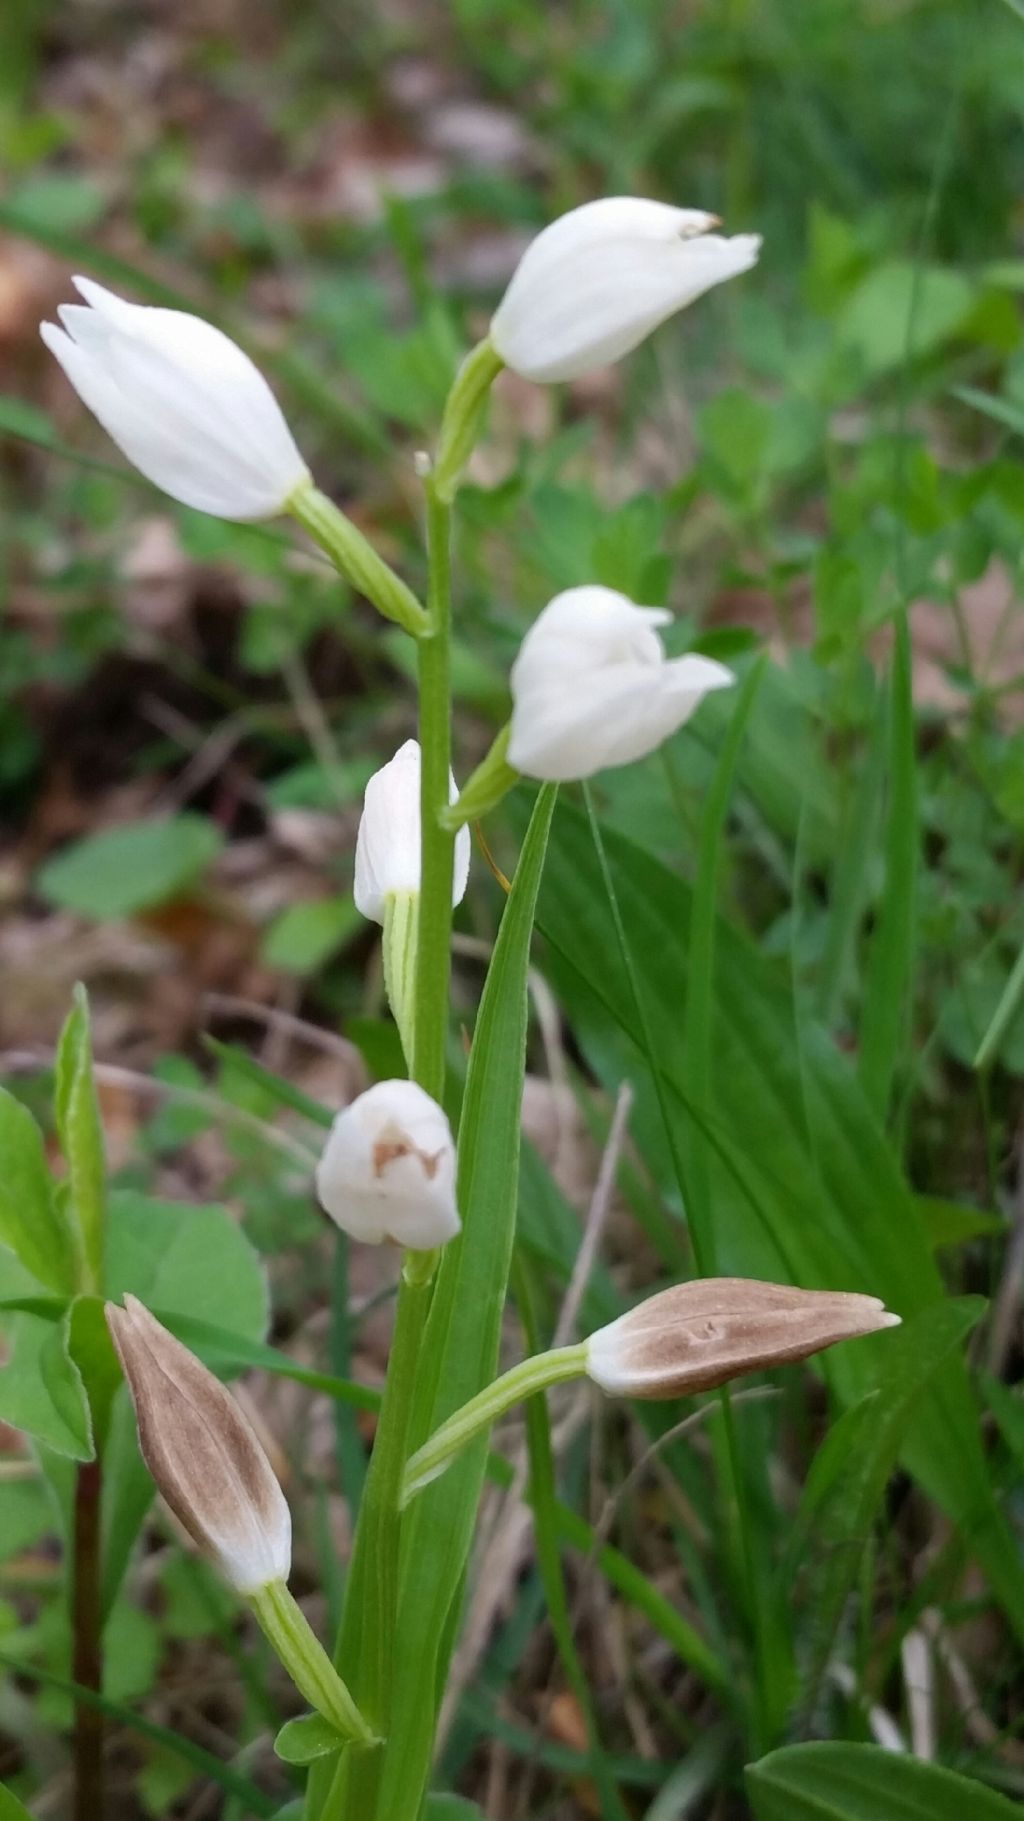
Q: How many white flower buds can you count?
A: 5